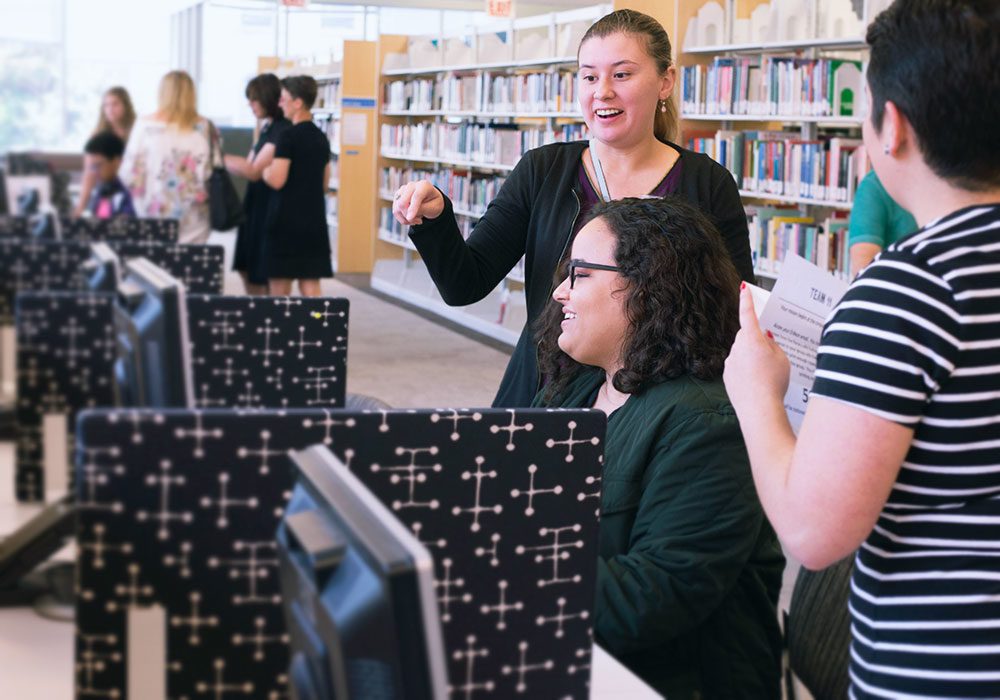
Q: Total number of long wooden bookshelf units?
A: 3